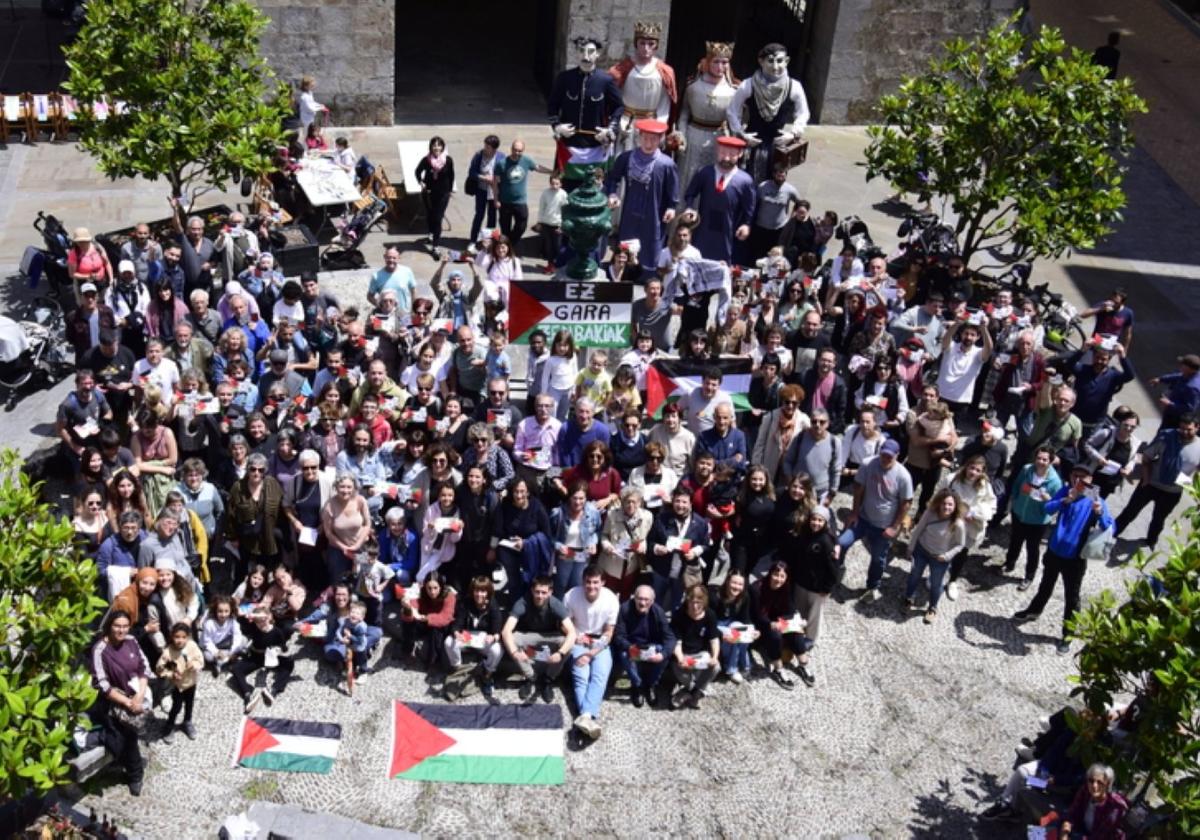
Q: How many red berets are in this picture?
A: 2